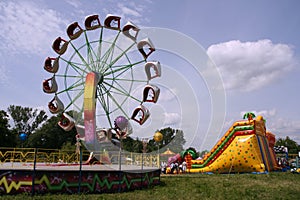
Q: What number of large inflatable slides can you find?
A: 1